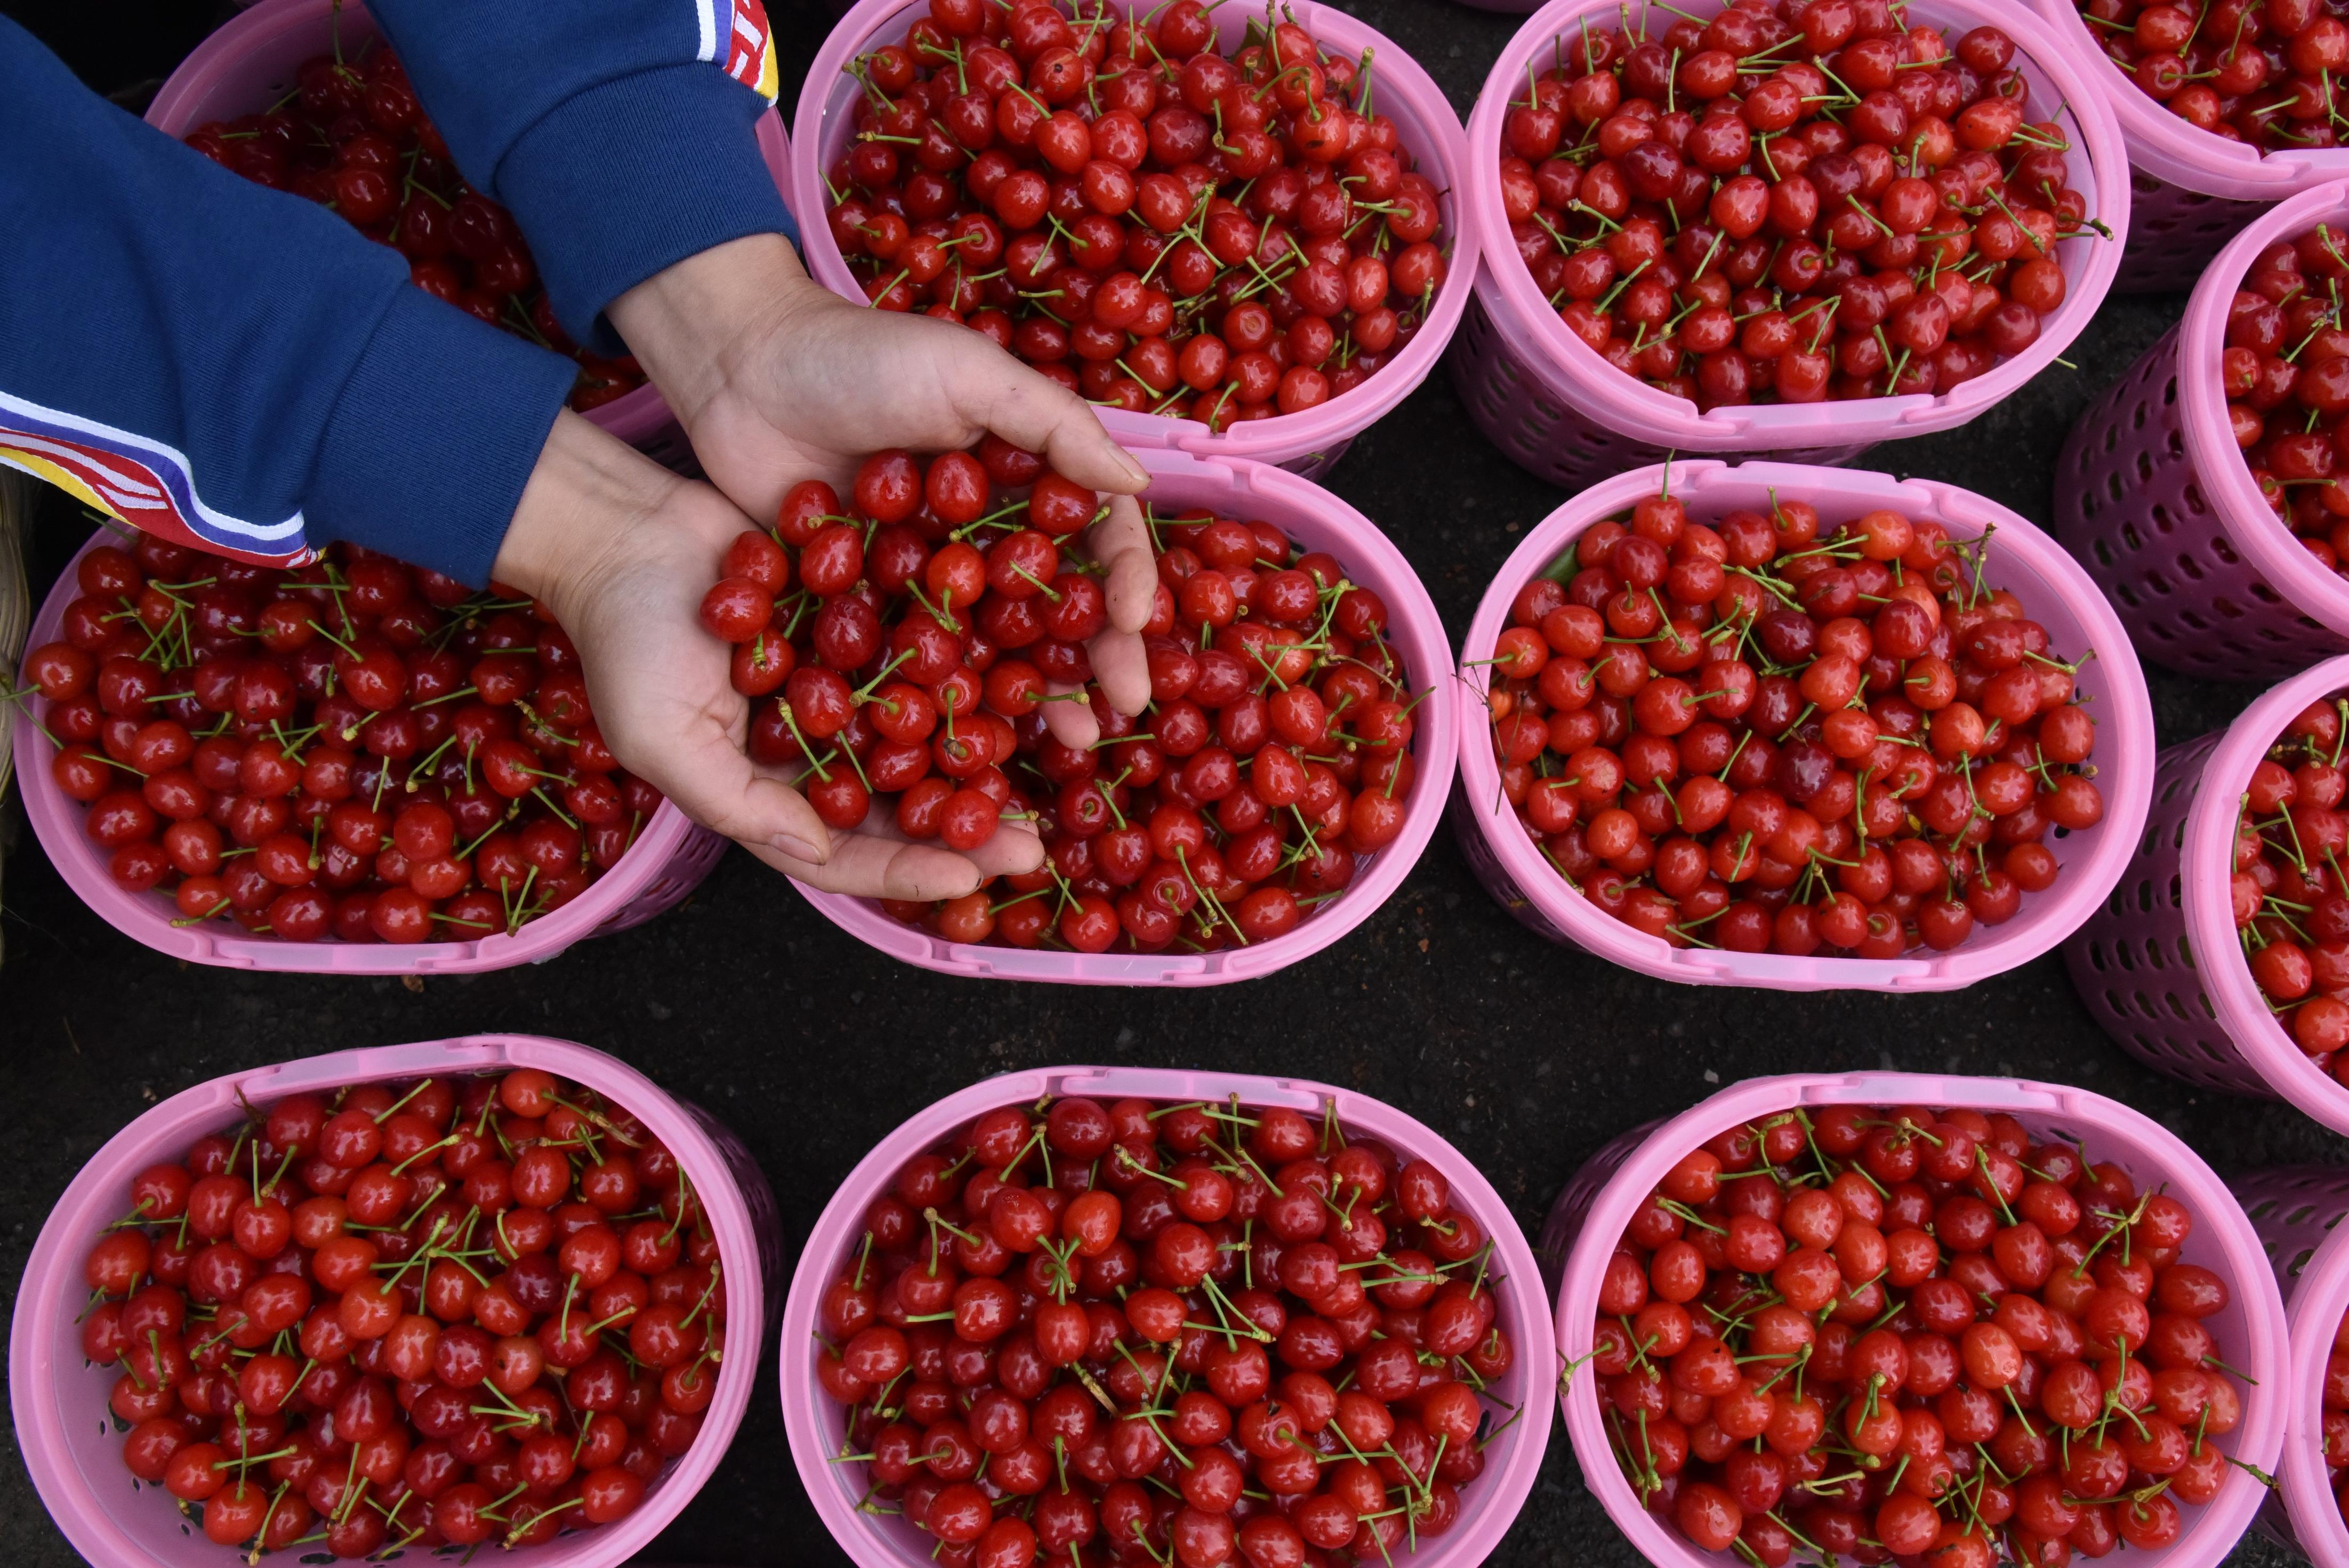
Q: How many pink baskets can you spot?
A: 13